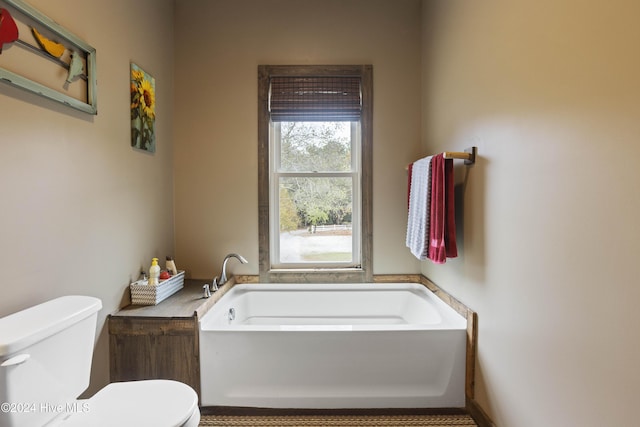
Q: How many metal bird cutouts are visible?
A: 3